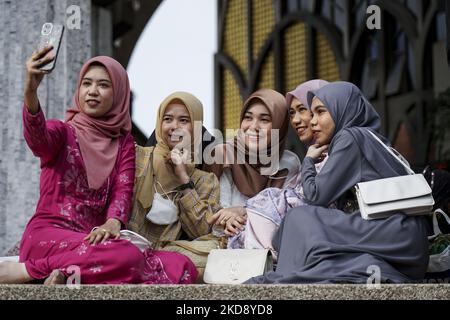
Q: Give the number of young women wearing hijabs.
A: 5